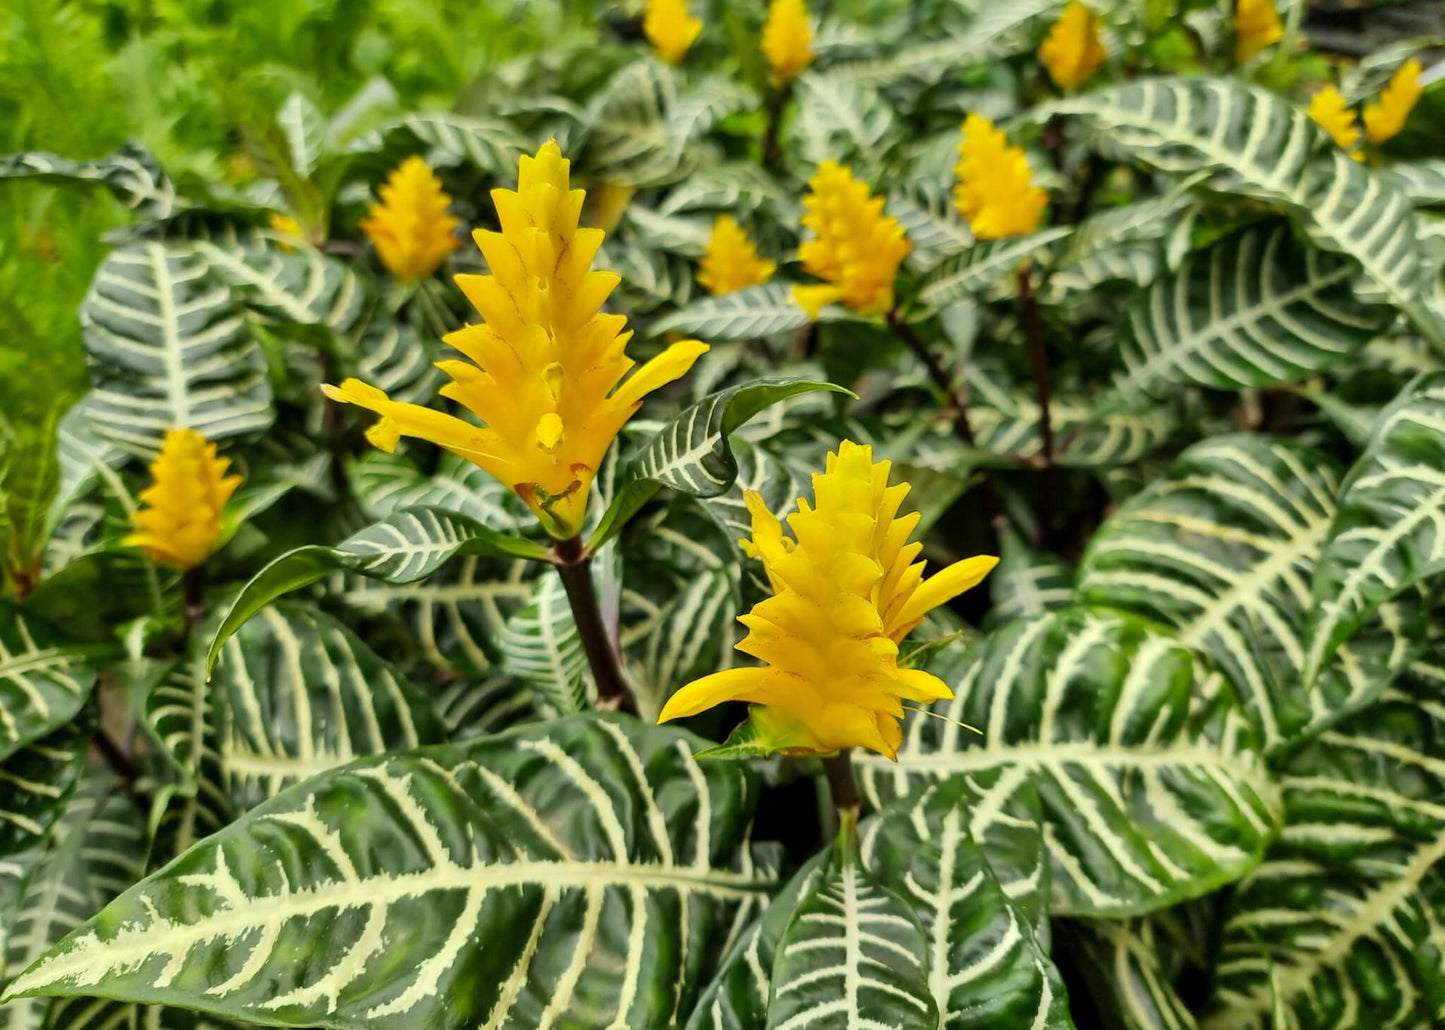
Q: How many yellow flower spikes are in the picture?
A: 13